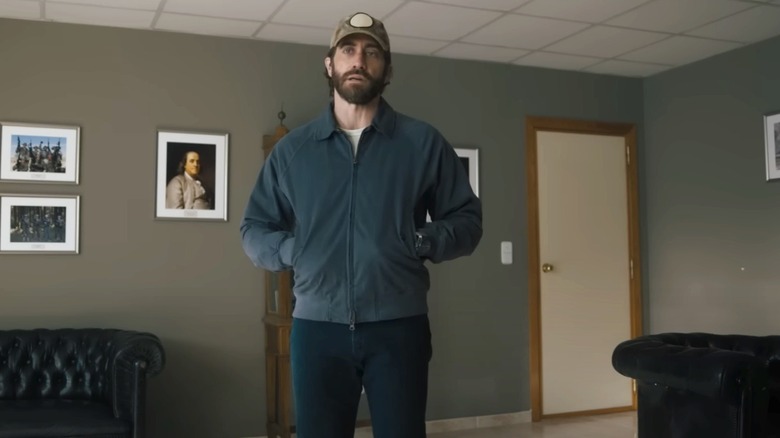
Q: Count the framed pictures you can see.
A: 5